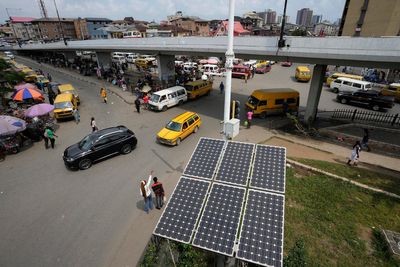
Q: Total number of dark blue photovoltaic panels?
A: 6